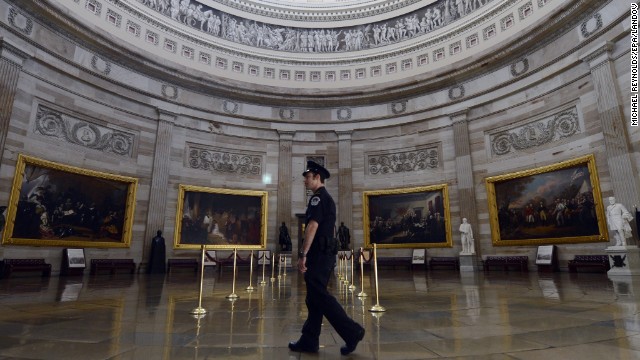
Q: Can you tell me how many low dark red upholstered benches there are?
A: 8